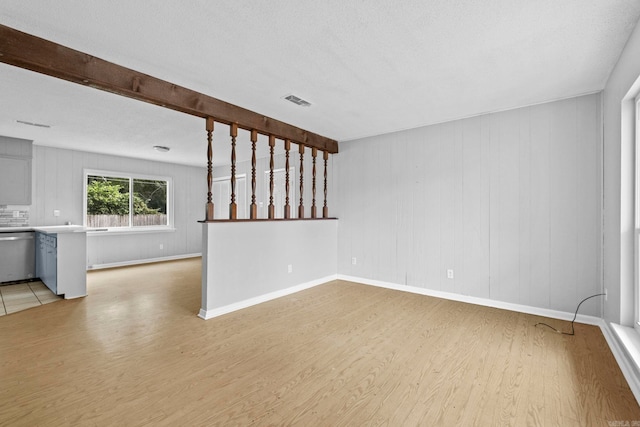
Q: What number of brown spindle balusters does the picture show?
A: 8